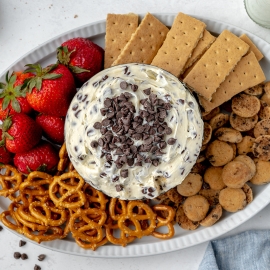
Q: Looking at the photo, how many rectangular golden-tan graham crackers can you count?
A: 7